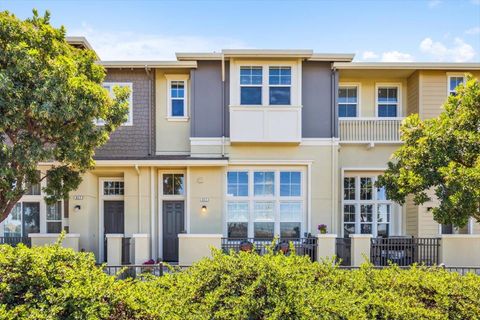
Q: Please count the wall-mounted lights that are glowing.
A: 1